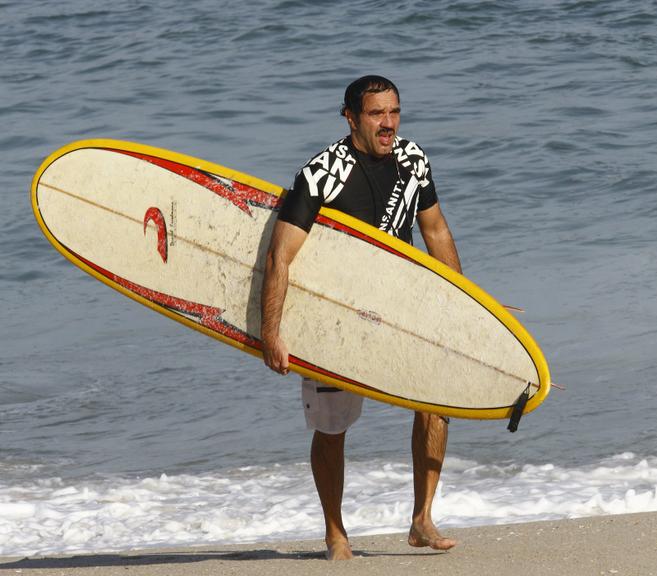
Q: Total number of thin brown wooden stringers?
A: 1